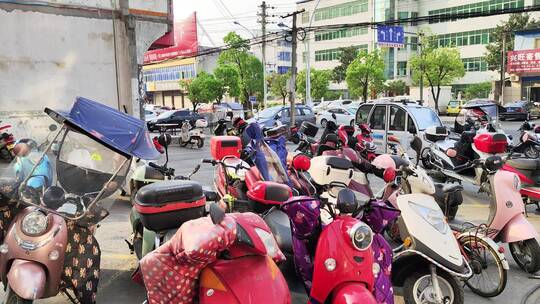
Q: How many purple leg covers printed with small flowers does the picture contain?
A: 1